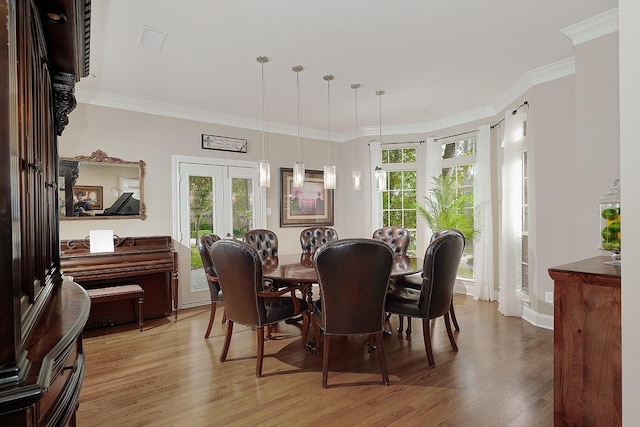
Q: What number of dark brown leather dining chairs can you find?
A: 8